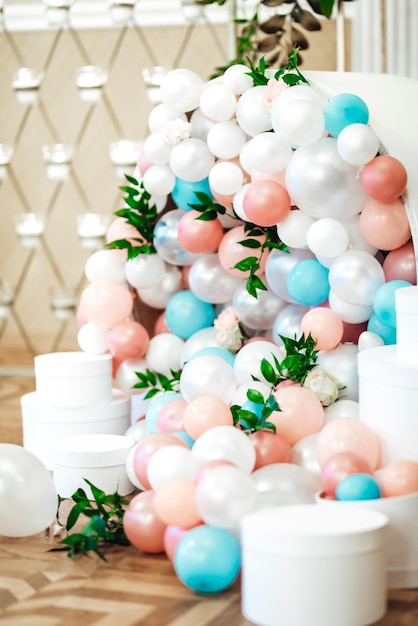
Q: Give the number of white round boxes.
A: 7